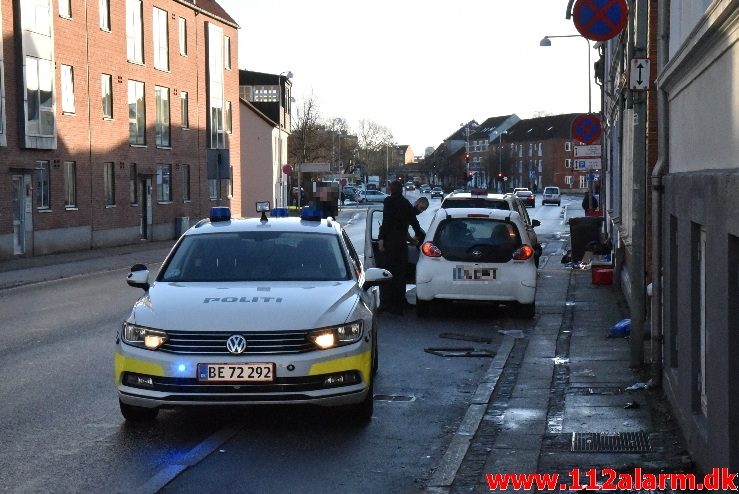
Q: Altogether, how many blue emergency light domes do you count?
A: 3